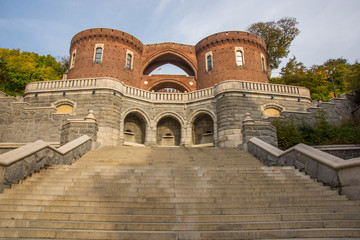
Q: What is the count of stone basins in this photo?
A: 3